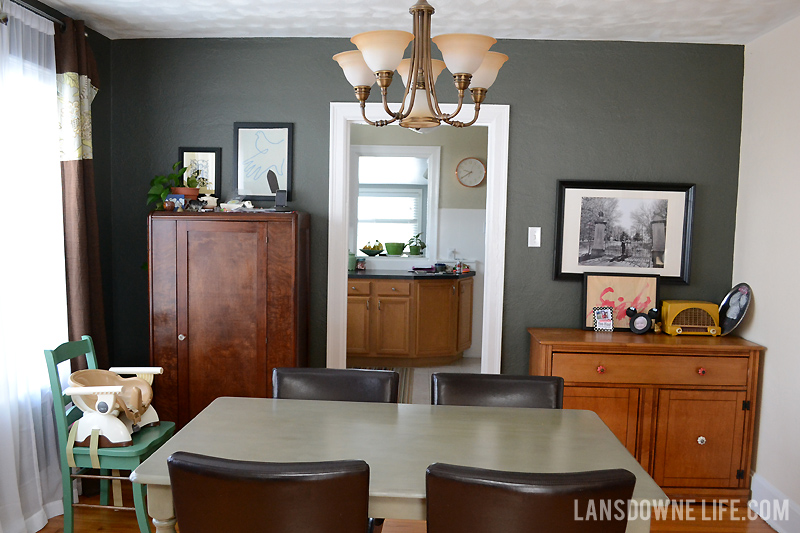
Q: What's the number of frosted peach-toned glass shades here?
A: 5